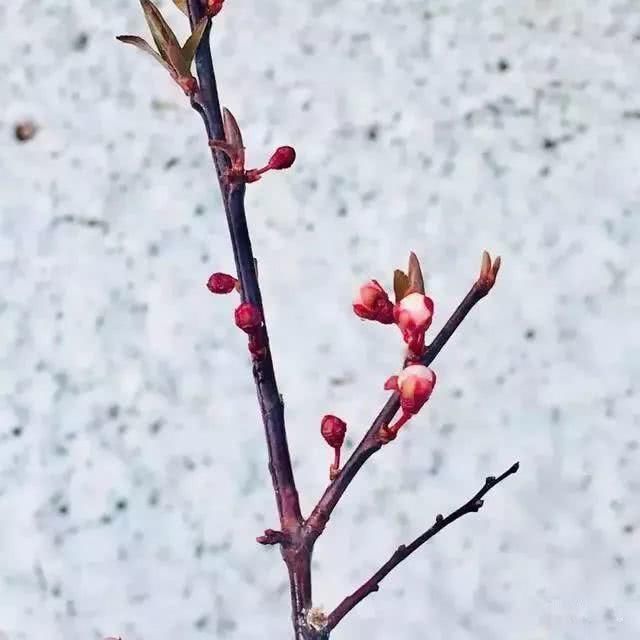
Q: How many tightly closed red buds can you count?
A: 4